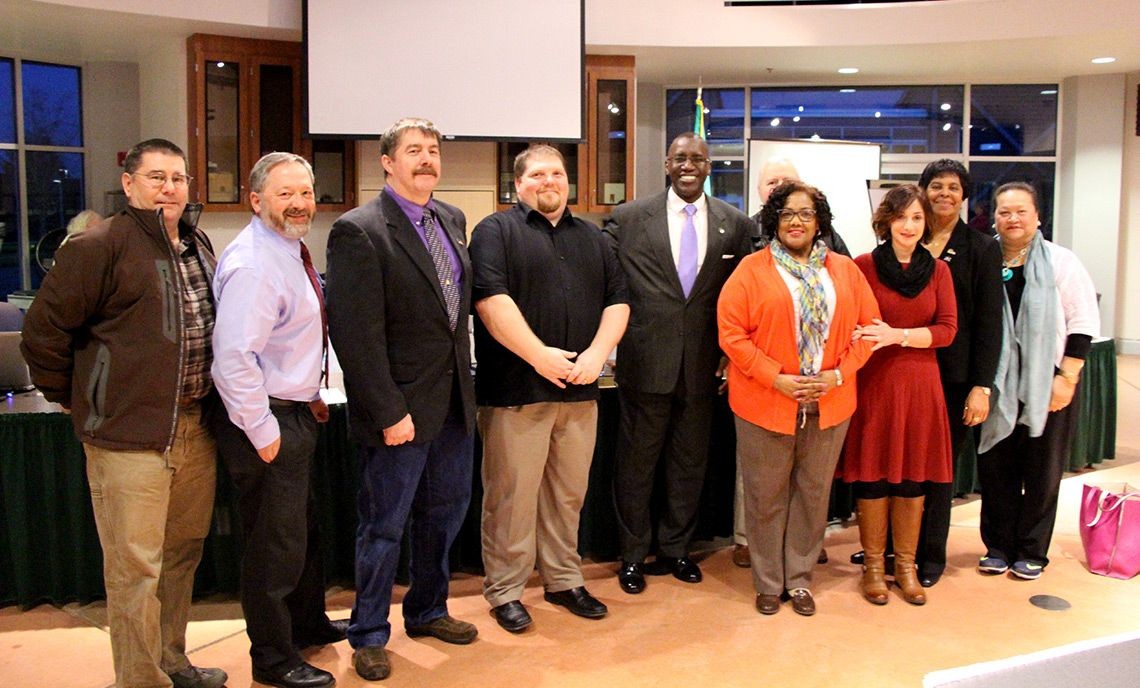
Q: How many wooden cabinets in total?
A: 2